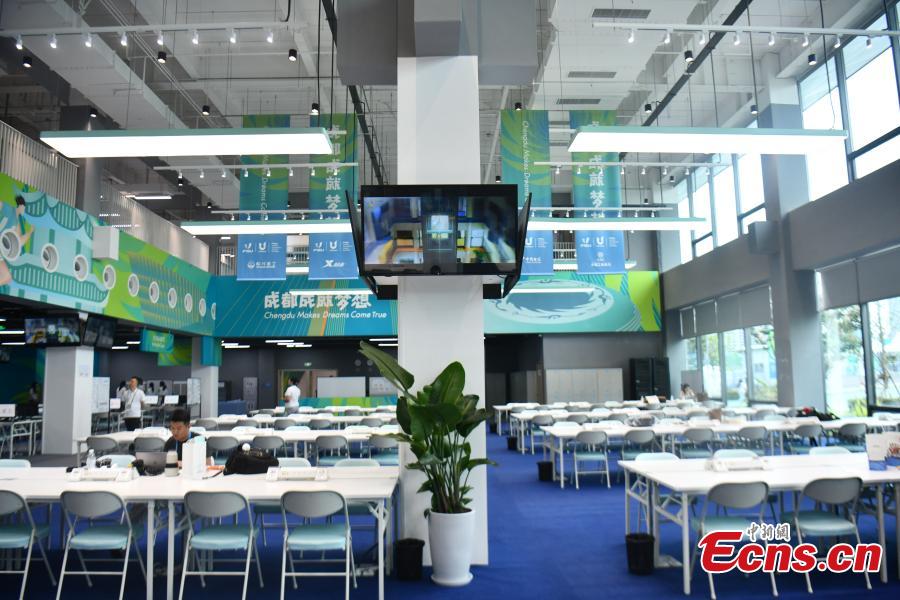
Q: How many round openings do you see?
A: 10